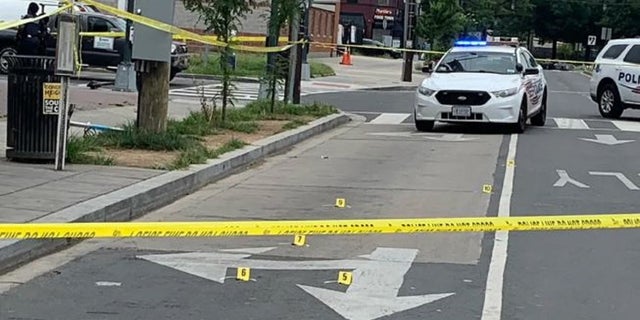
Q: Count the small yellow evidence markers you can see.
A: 6